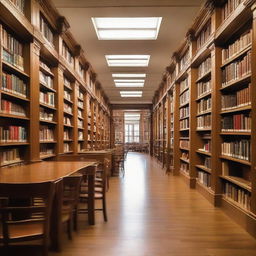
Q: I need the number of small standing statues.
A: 0